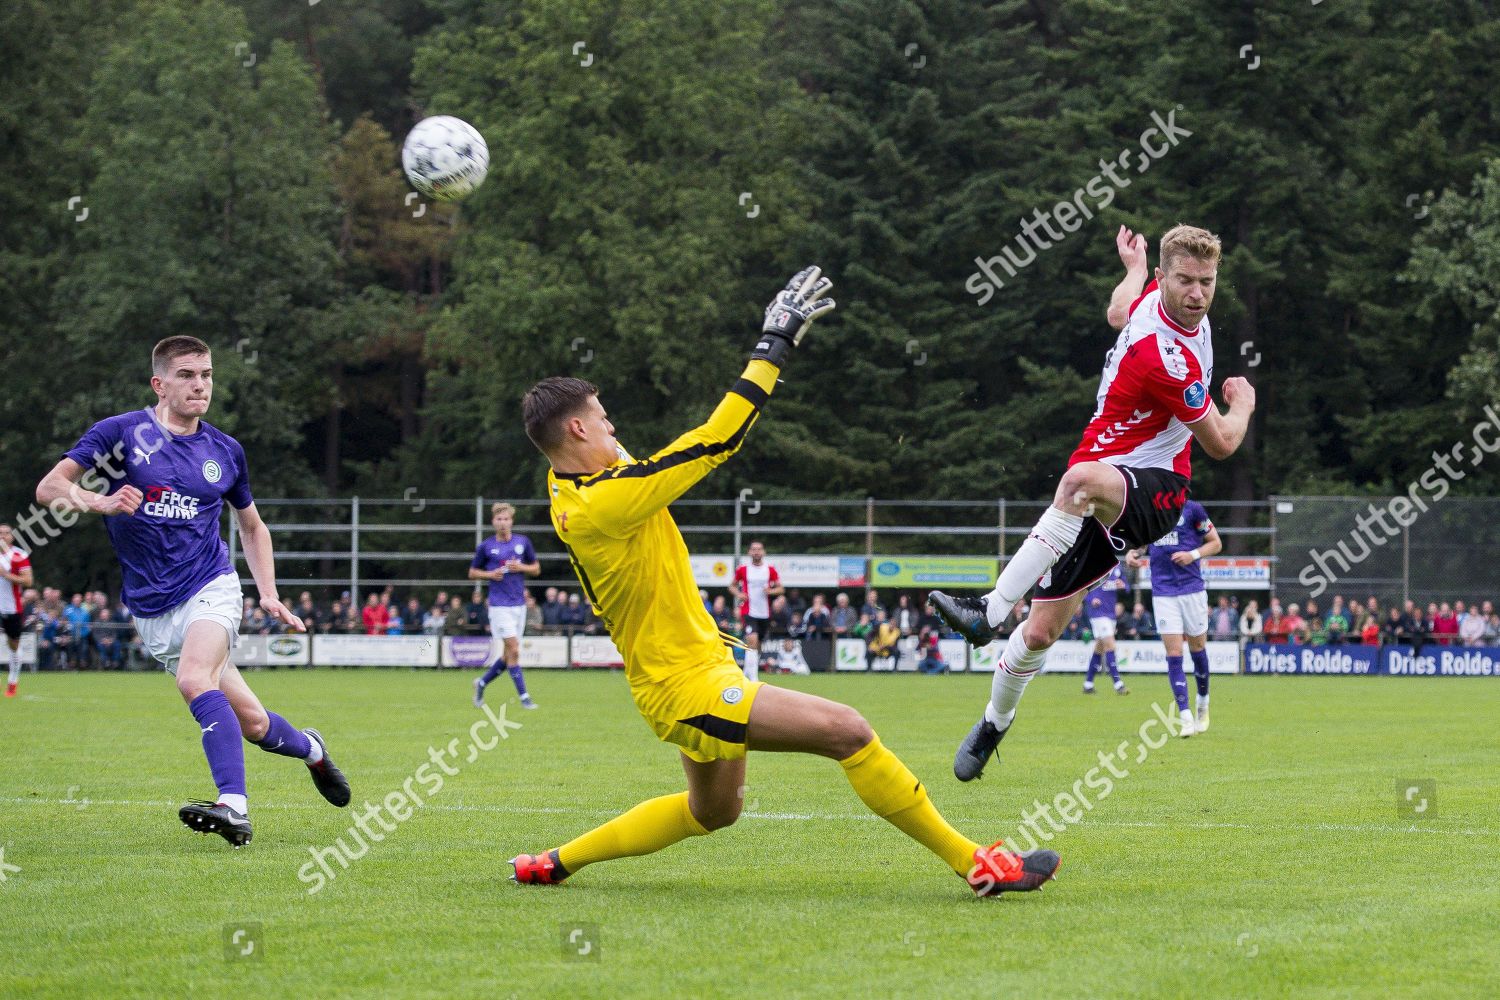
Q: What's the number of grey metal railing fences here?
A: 1